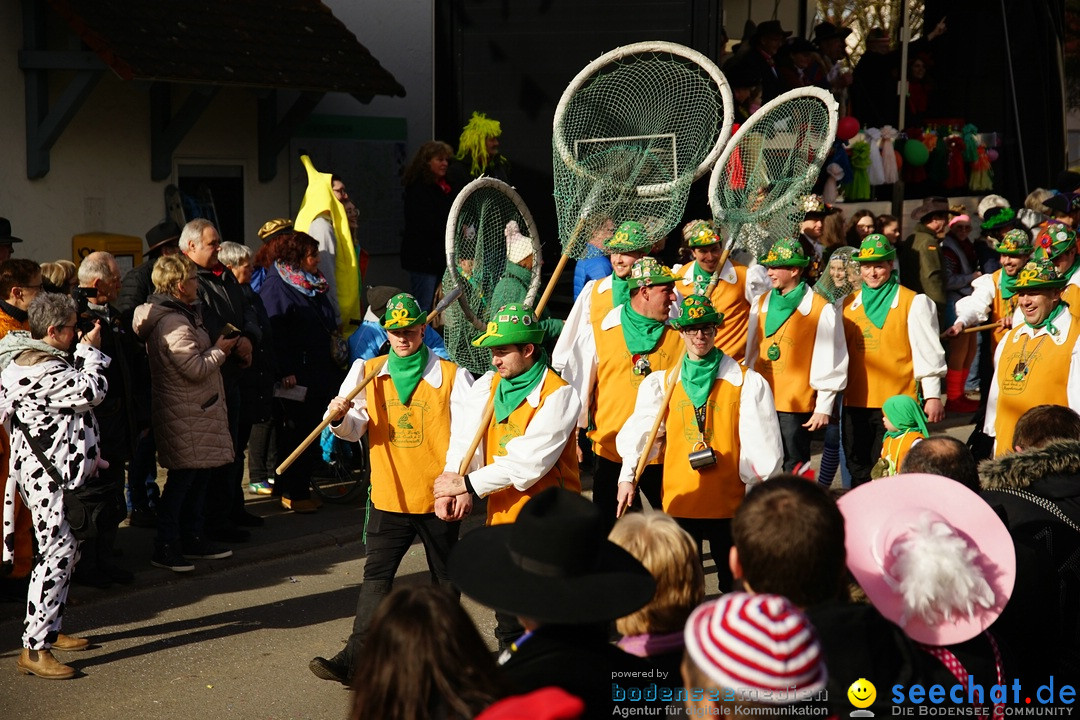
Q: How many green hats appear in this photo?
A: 11